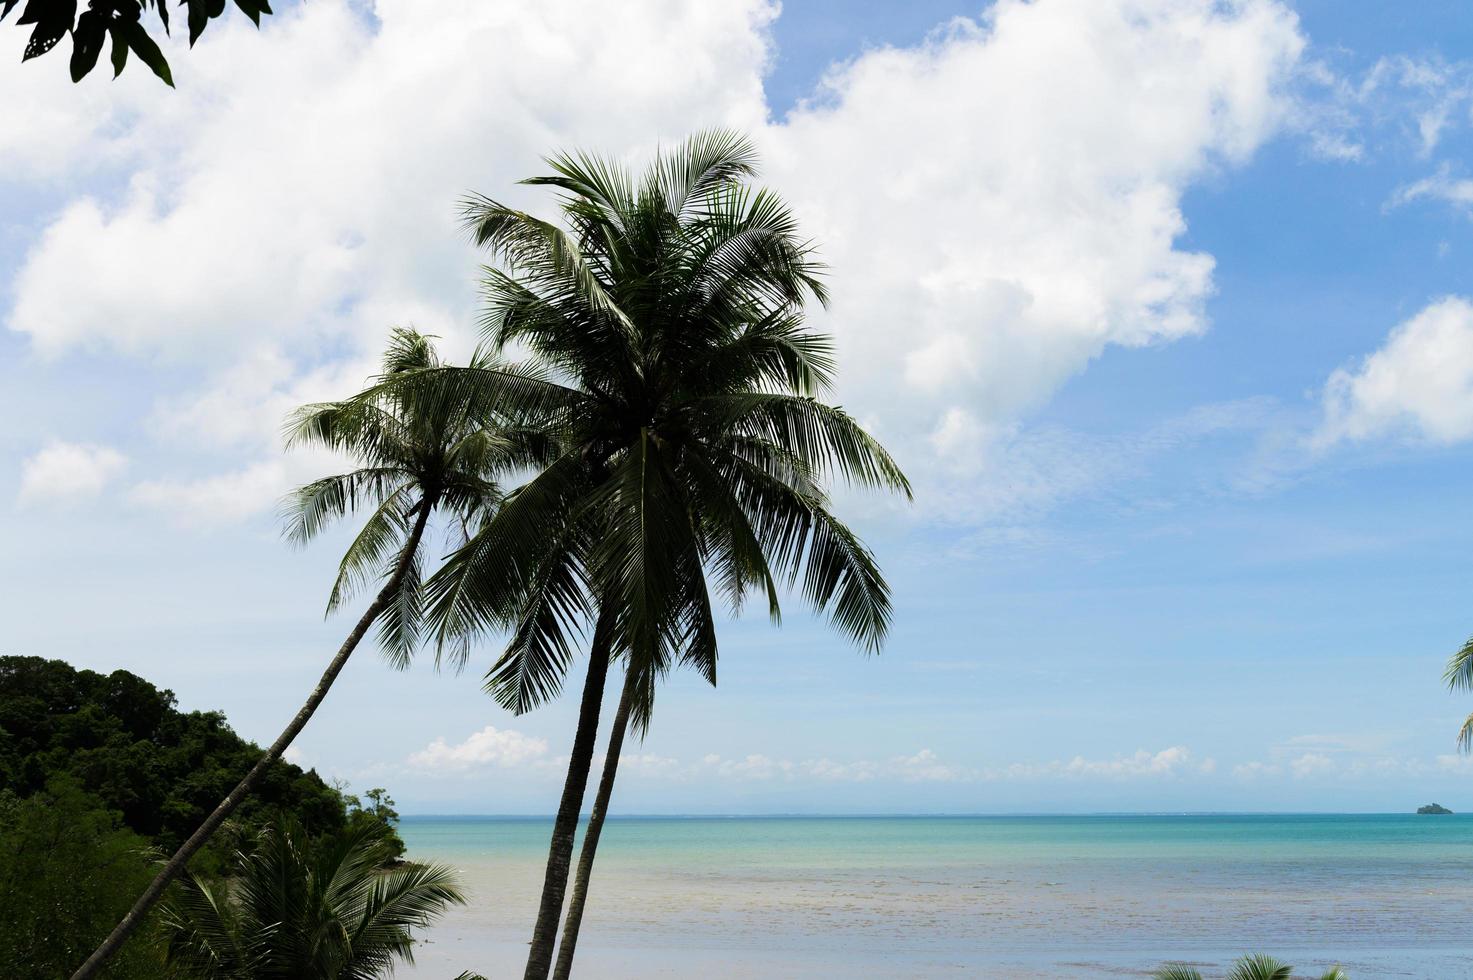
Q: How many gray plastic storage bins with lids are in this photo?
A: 0